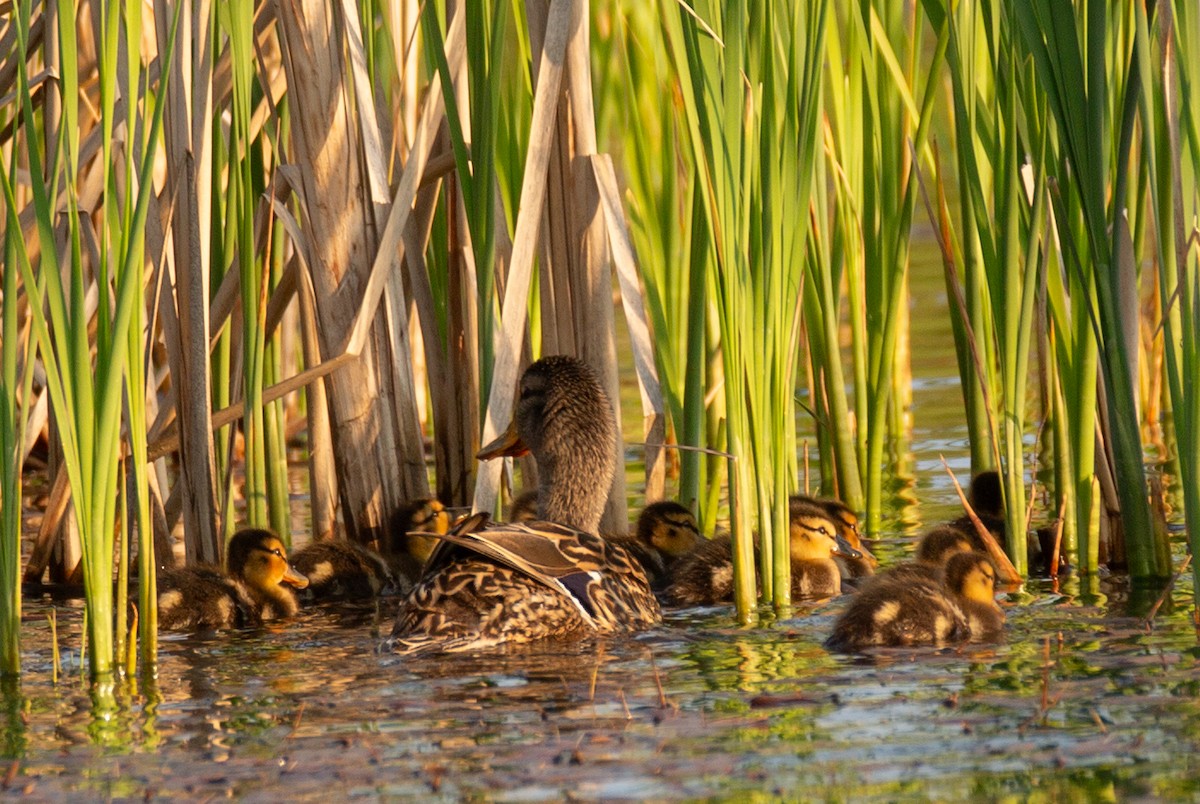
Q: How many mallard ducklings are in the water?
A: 9